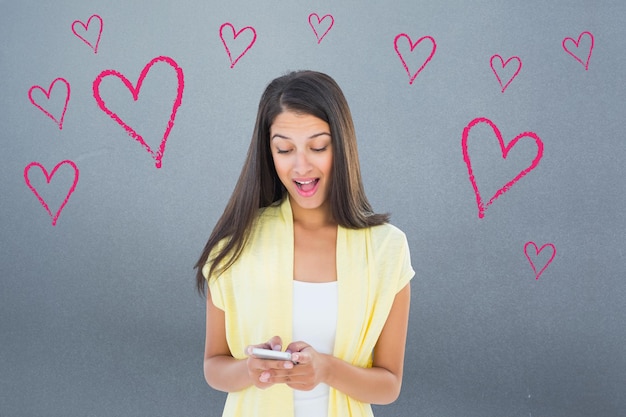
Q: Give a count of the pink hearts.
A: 11